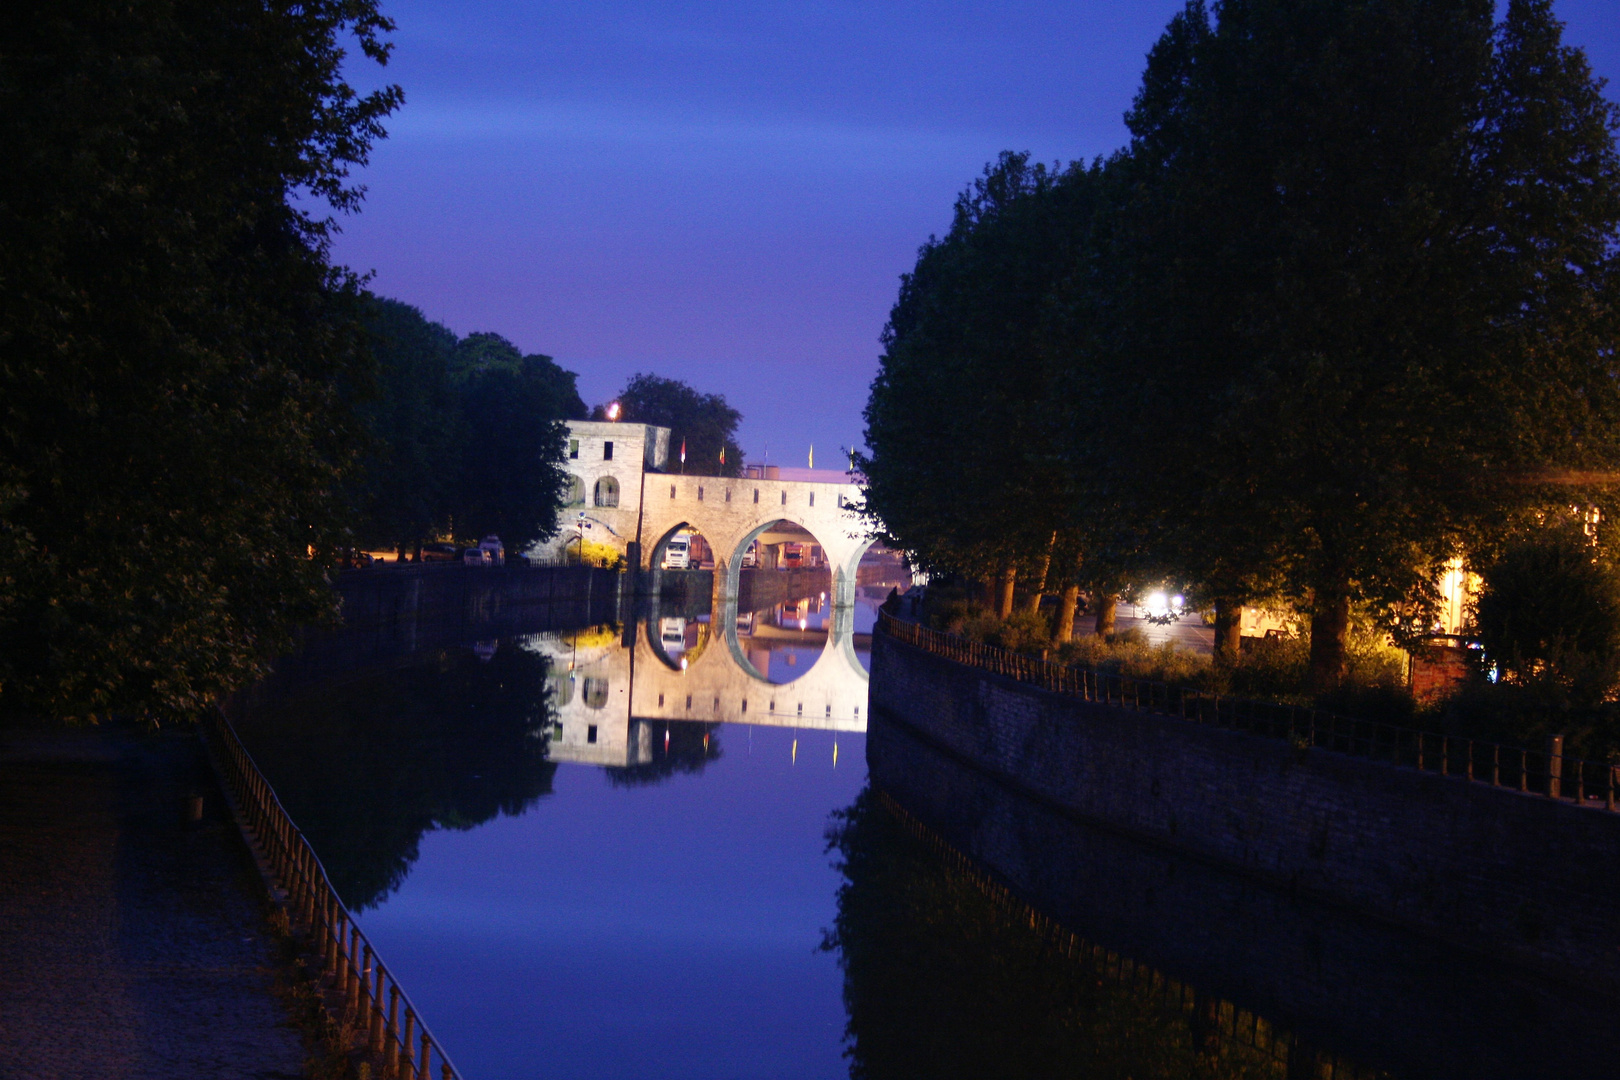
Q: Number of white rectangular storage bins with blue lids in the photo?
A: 0